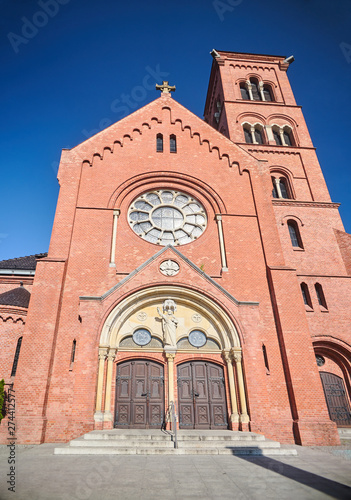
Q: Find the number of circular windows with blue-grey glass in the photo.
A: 2